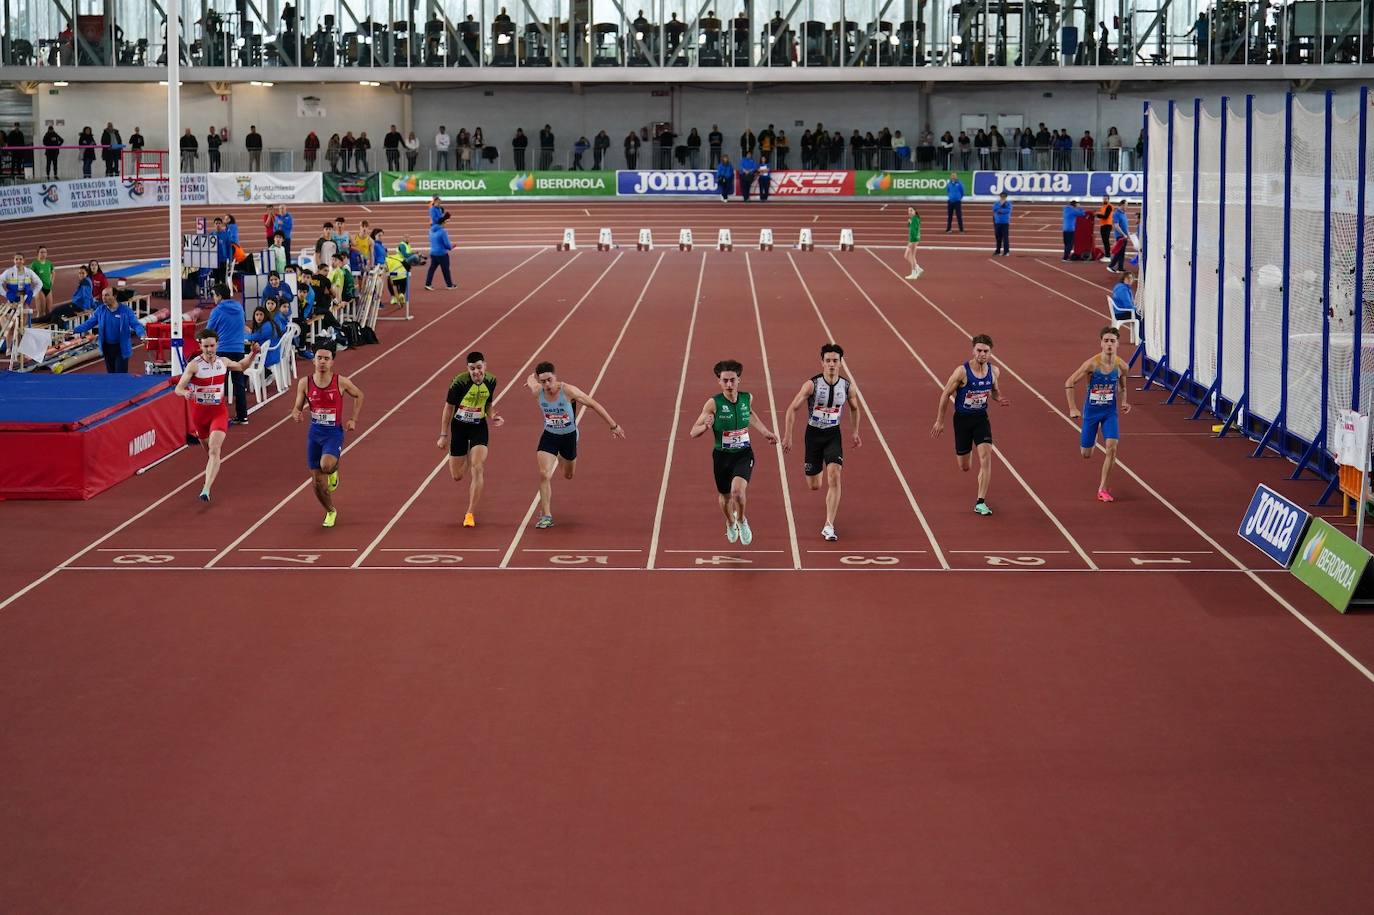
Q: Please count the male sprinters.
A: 8